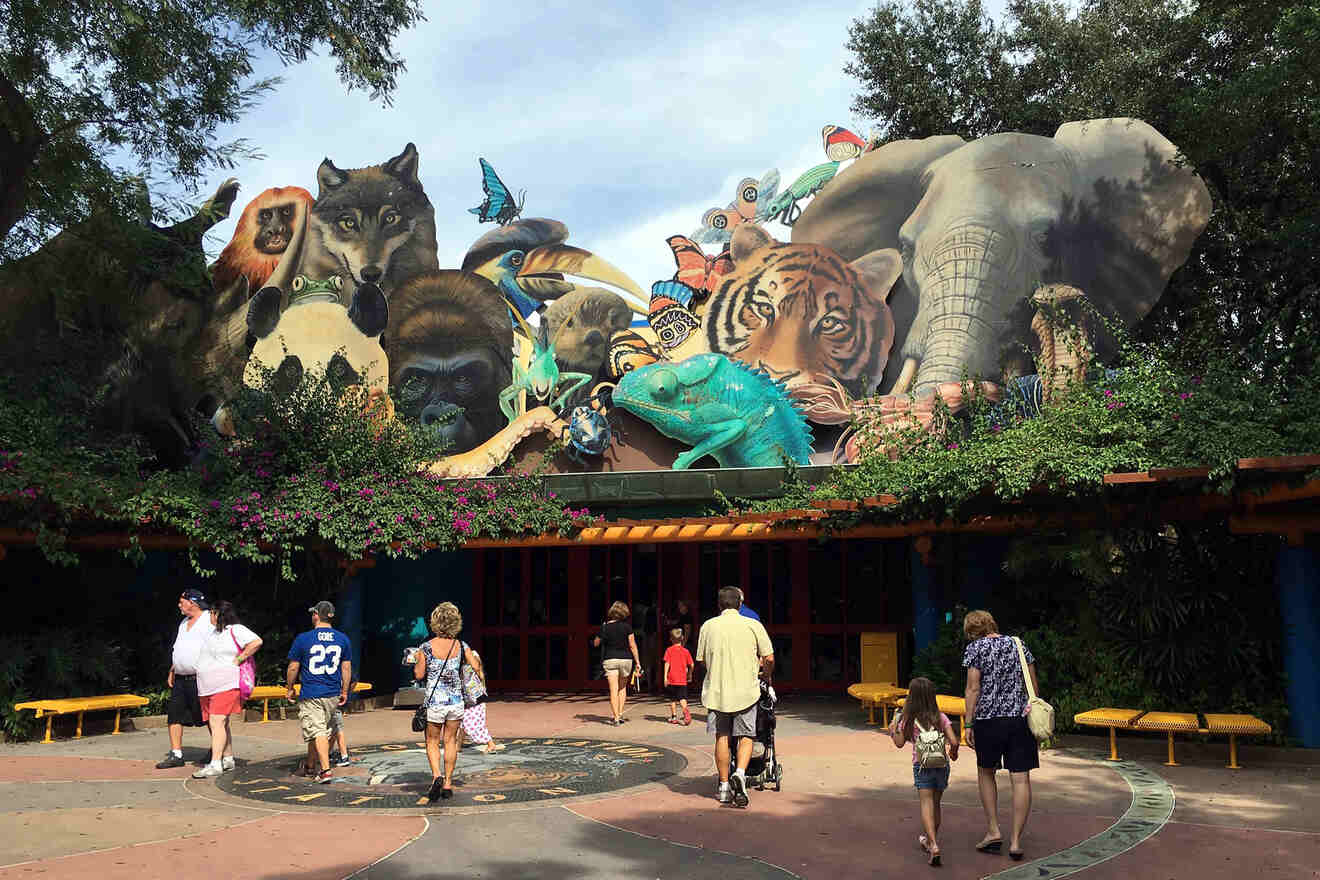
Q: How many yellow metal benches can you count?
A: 5